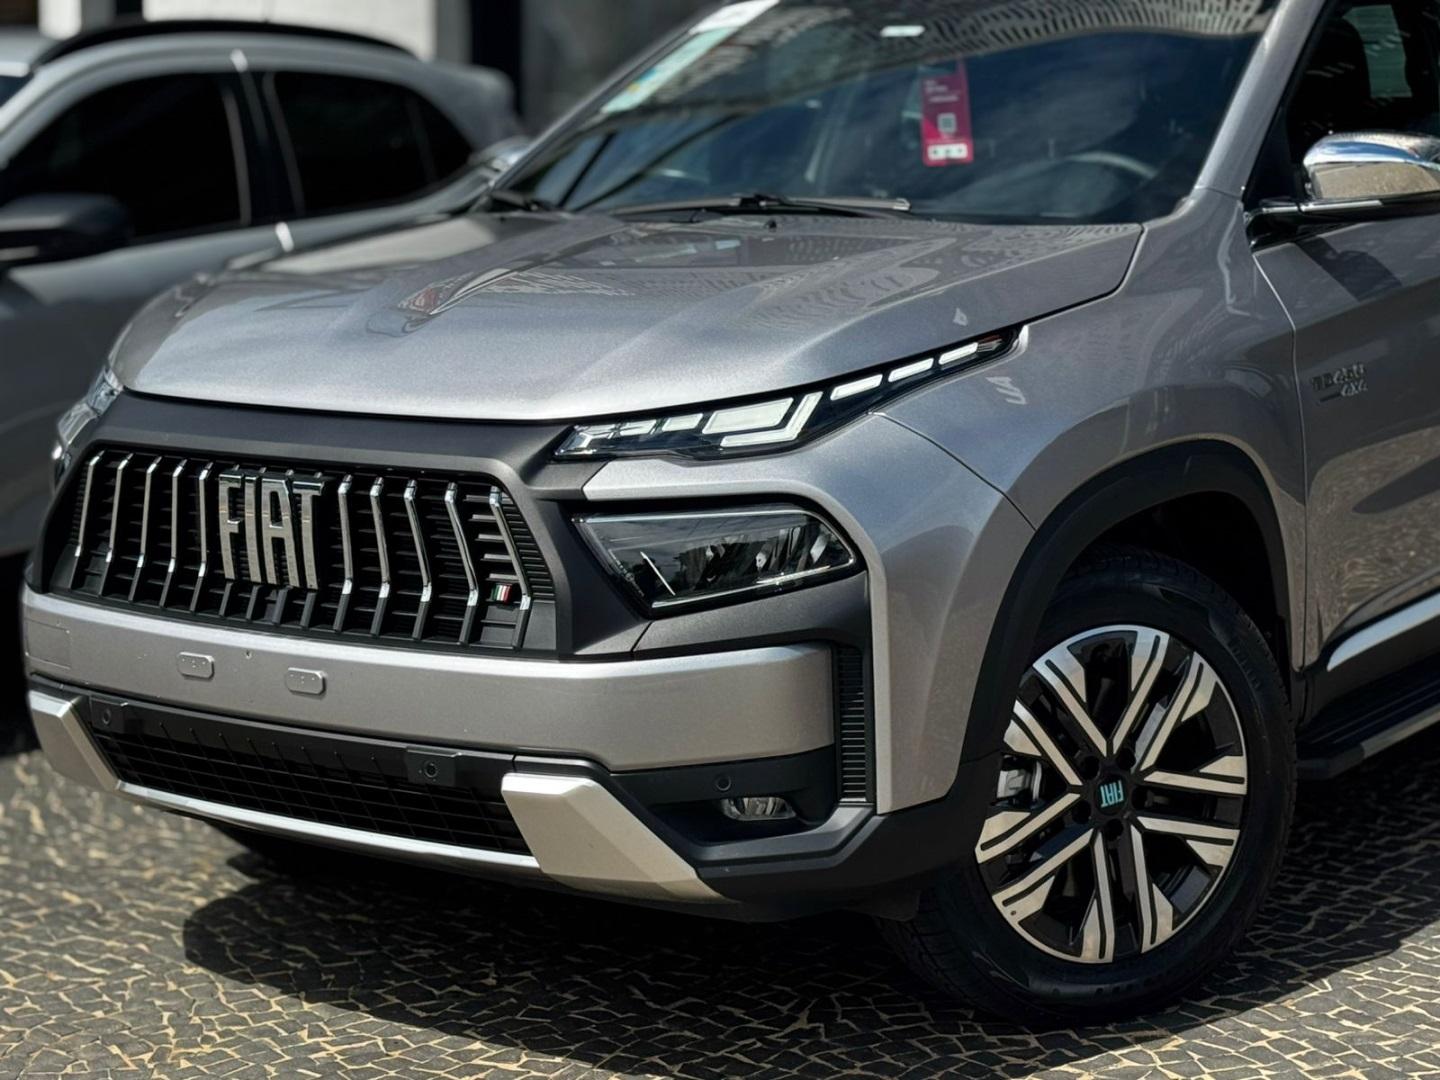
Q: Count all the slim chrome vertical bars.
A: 10